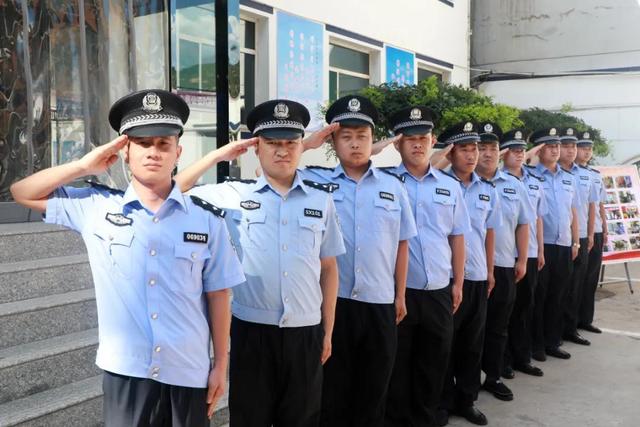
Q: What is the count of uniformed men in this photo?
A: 10